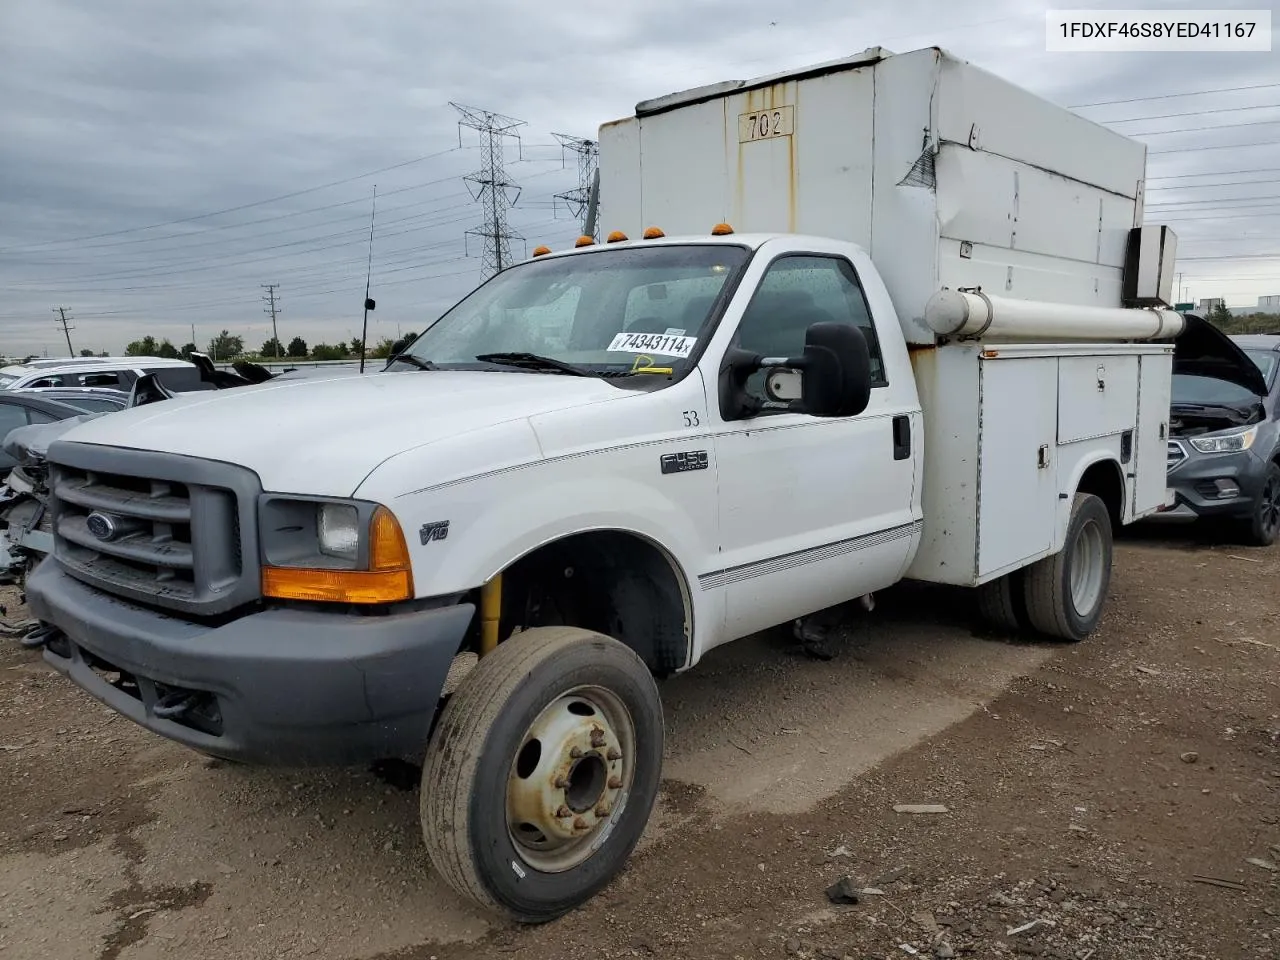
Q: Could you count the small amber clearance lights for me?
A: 5